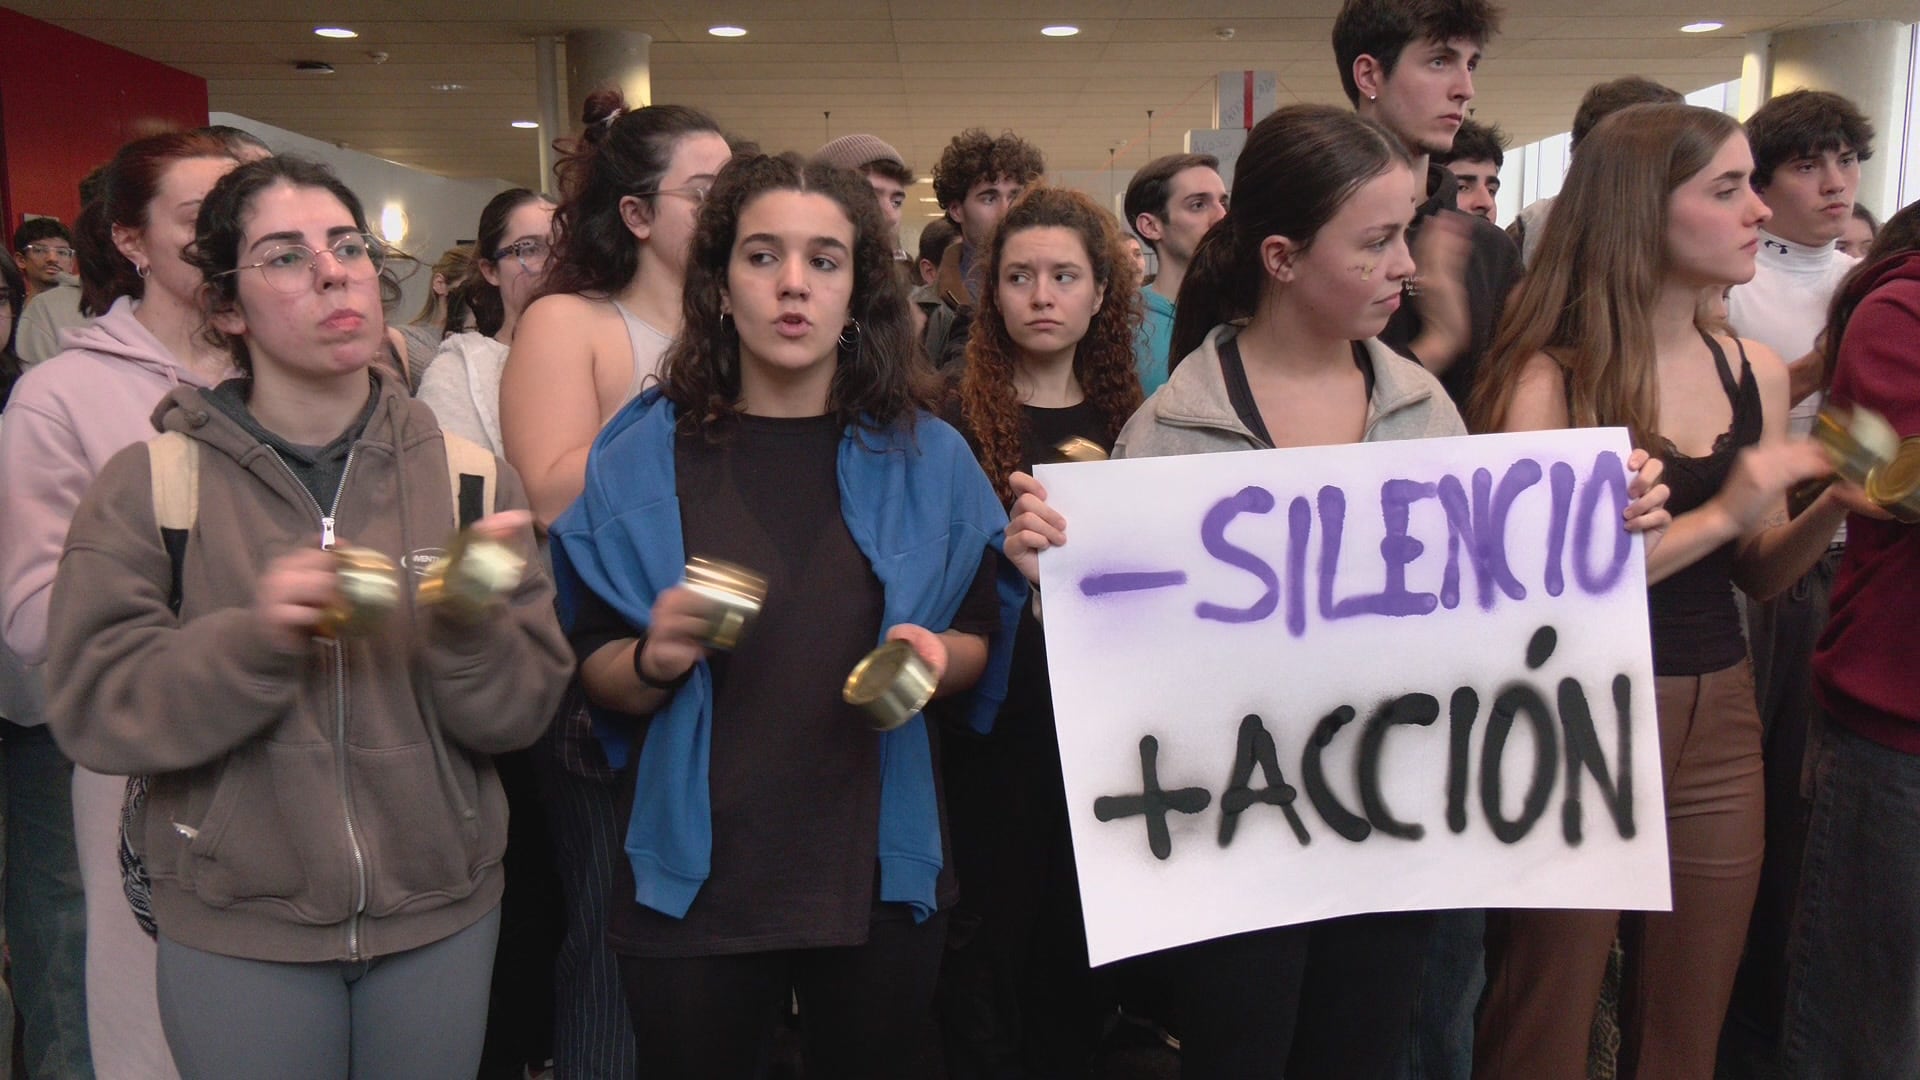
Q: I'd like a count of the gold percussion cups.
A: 7